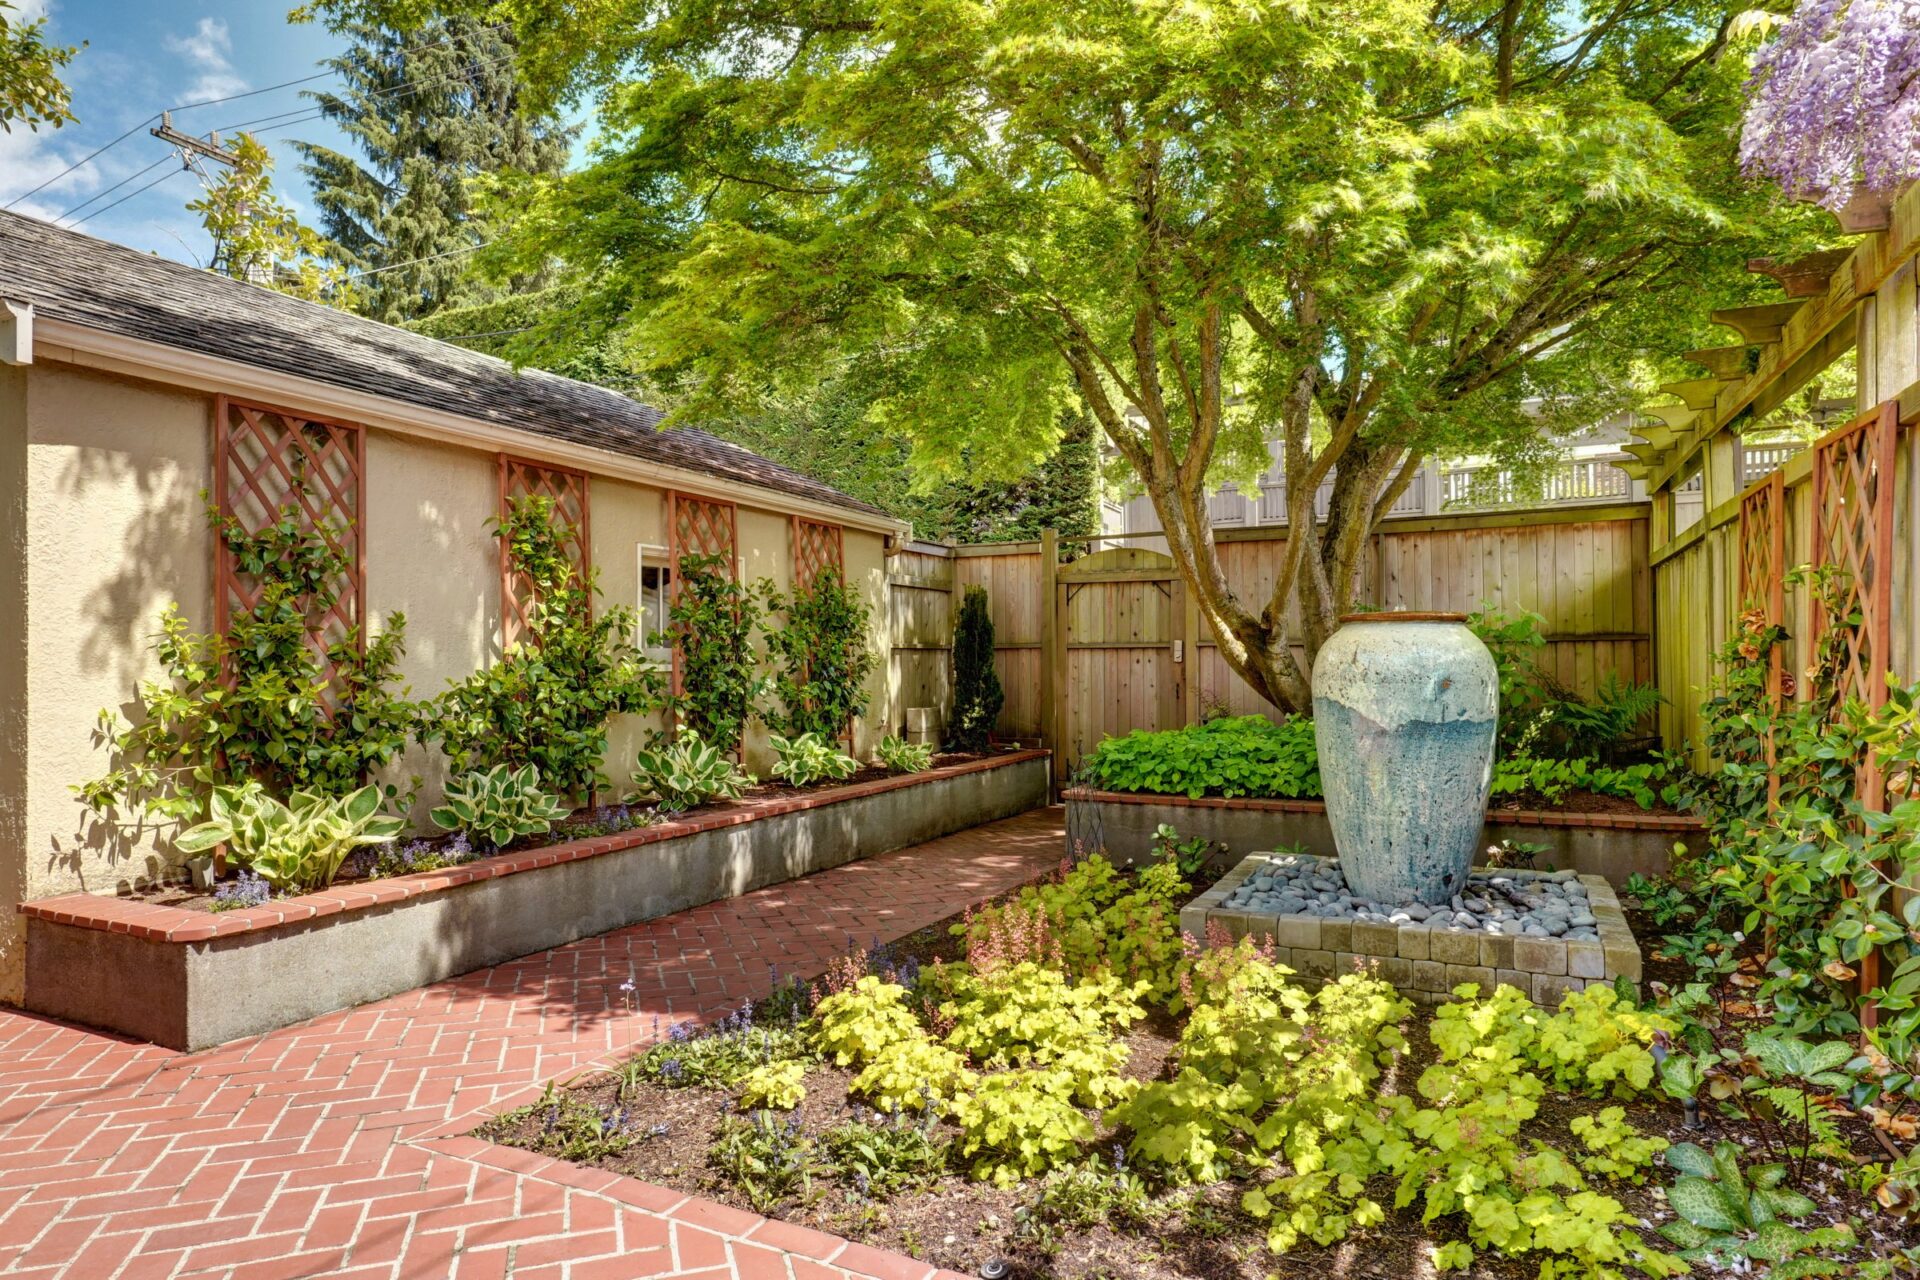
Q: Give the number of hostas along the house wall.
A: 5